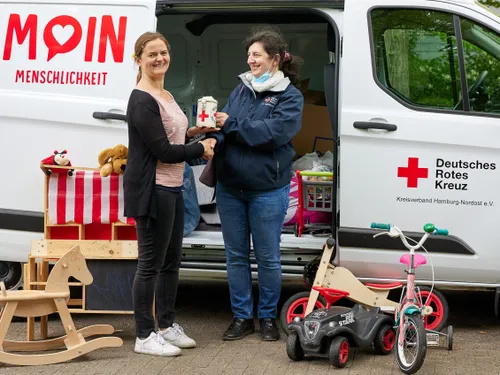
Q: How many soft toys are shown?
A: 2